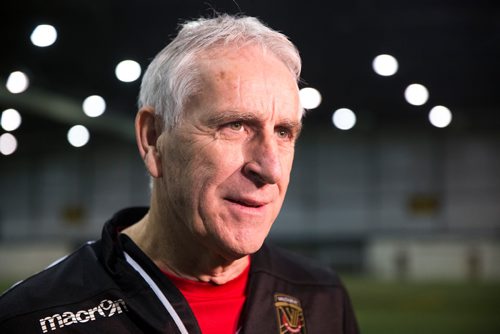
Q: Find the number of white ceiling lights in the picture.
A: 12